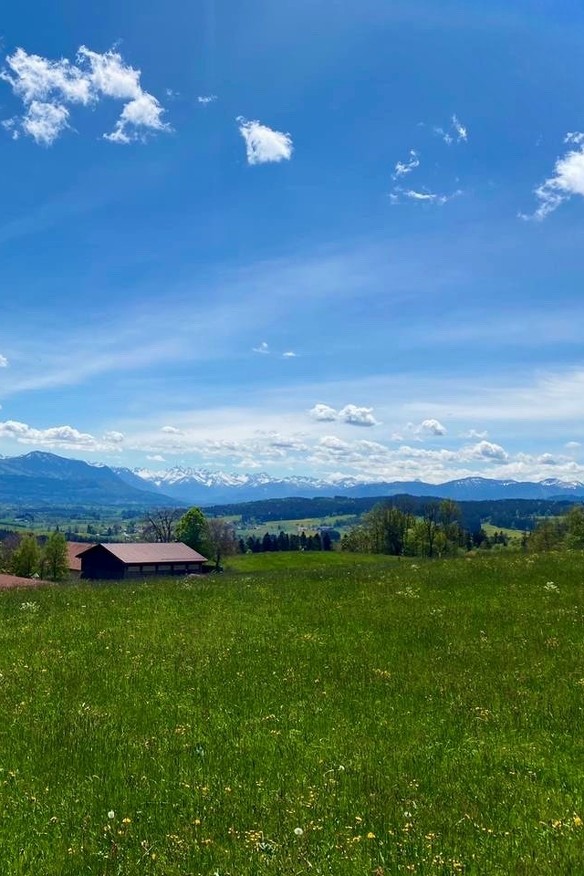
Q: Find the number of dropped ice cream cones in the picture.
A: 0